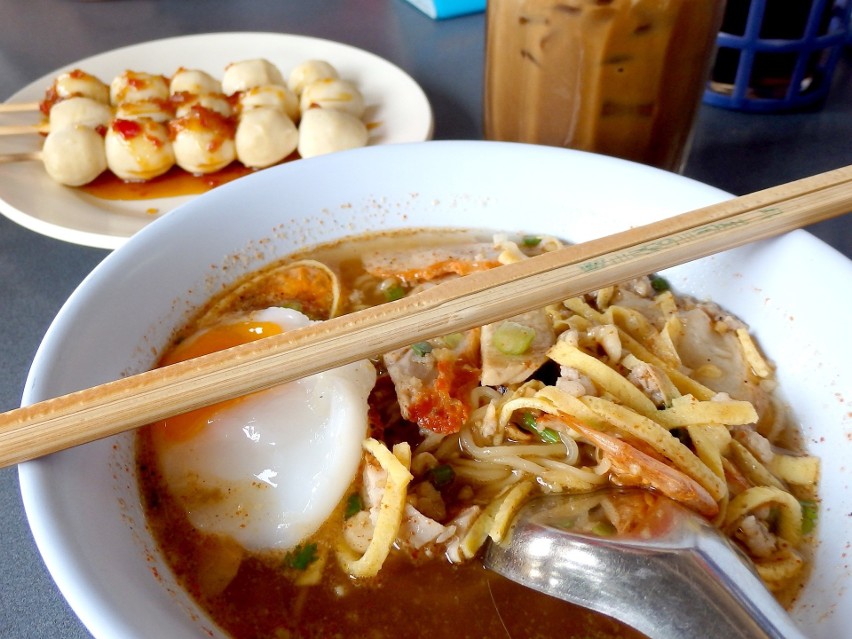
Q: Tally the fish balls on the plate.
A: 15